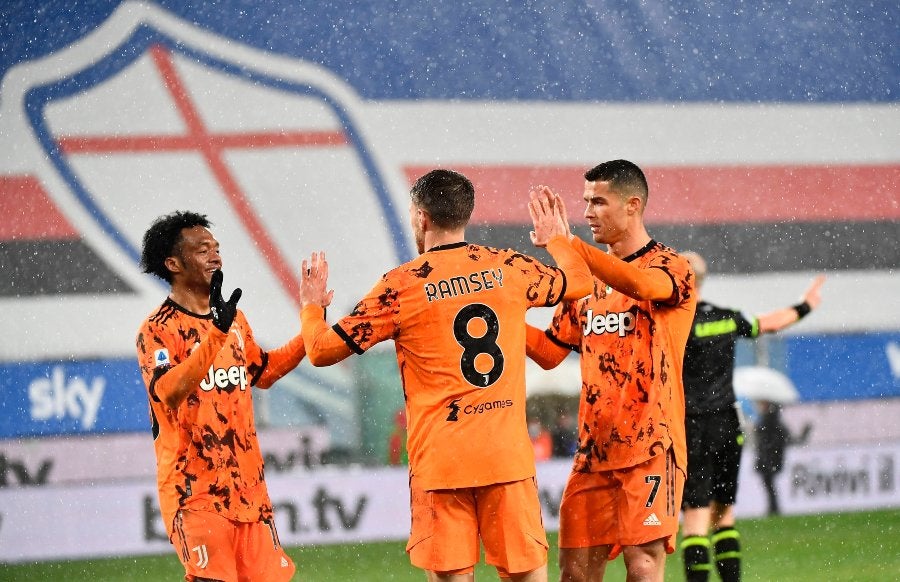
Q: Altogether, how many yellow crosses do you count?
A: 0